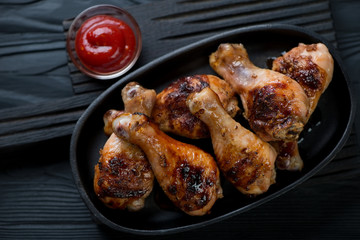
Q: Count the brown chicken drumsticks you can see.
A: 6